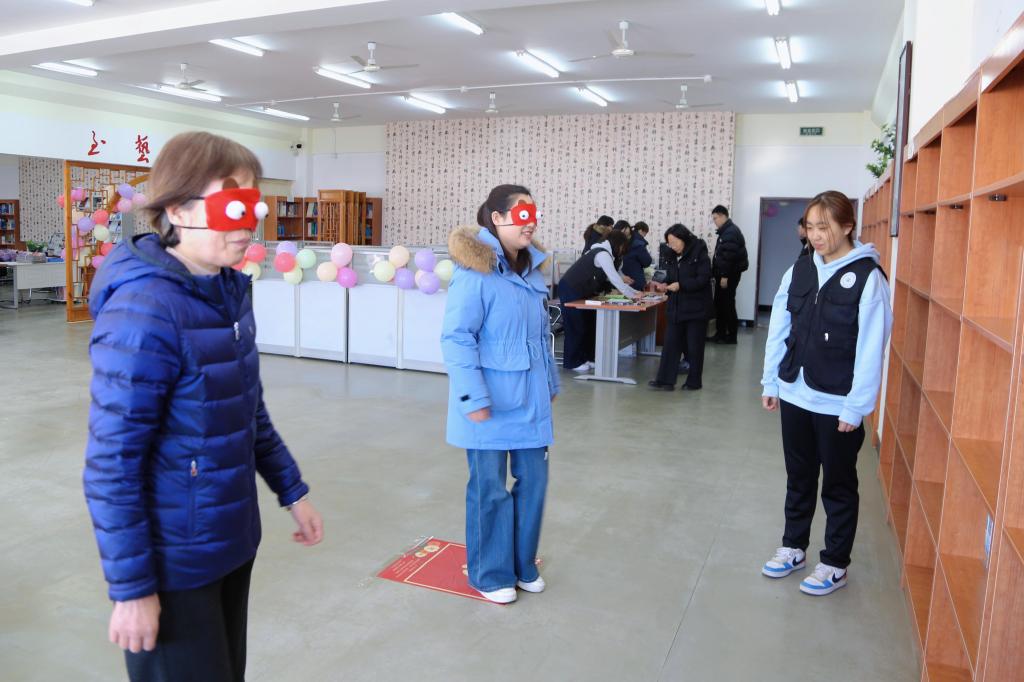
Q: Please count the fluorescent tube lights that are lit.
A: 13